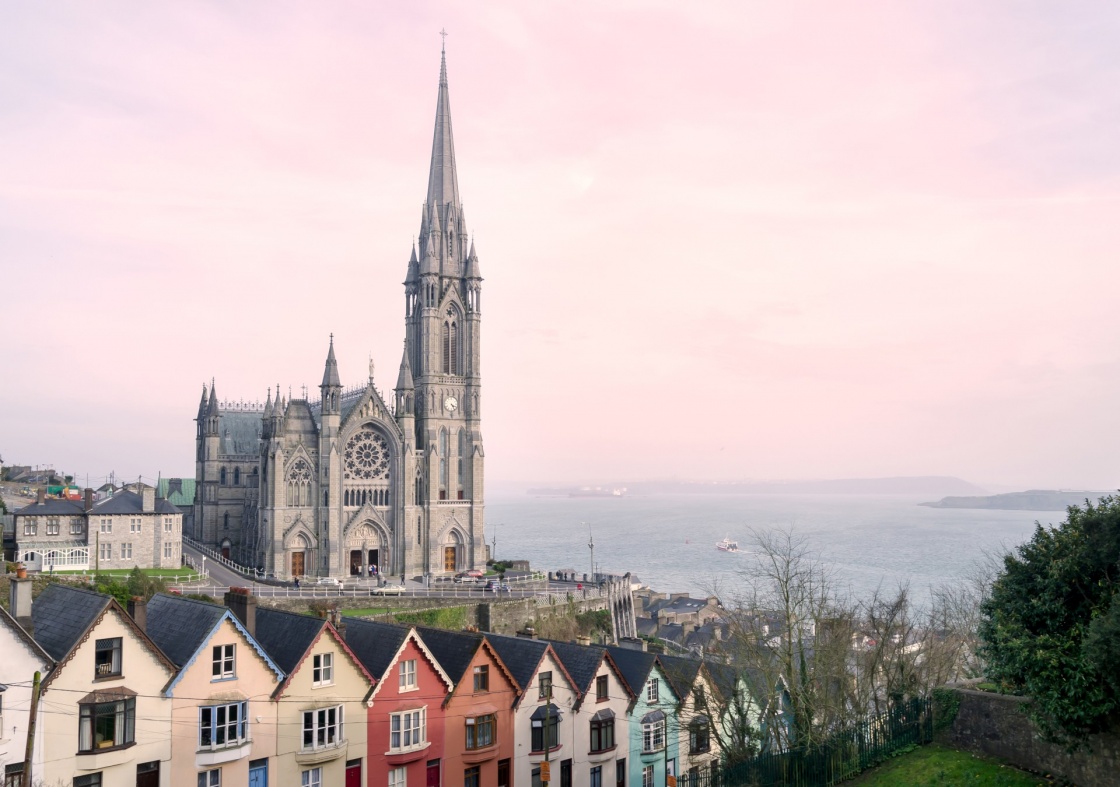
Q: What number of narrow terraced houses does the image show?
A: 12